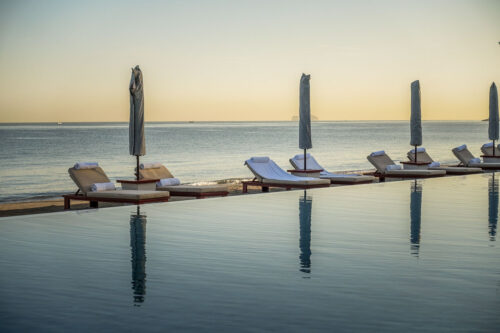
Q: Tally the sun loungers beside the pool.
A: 8